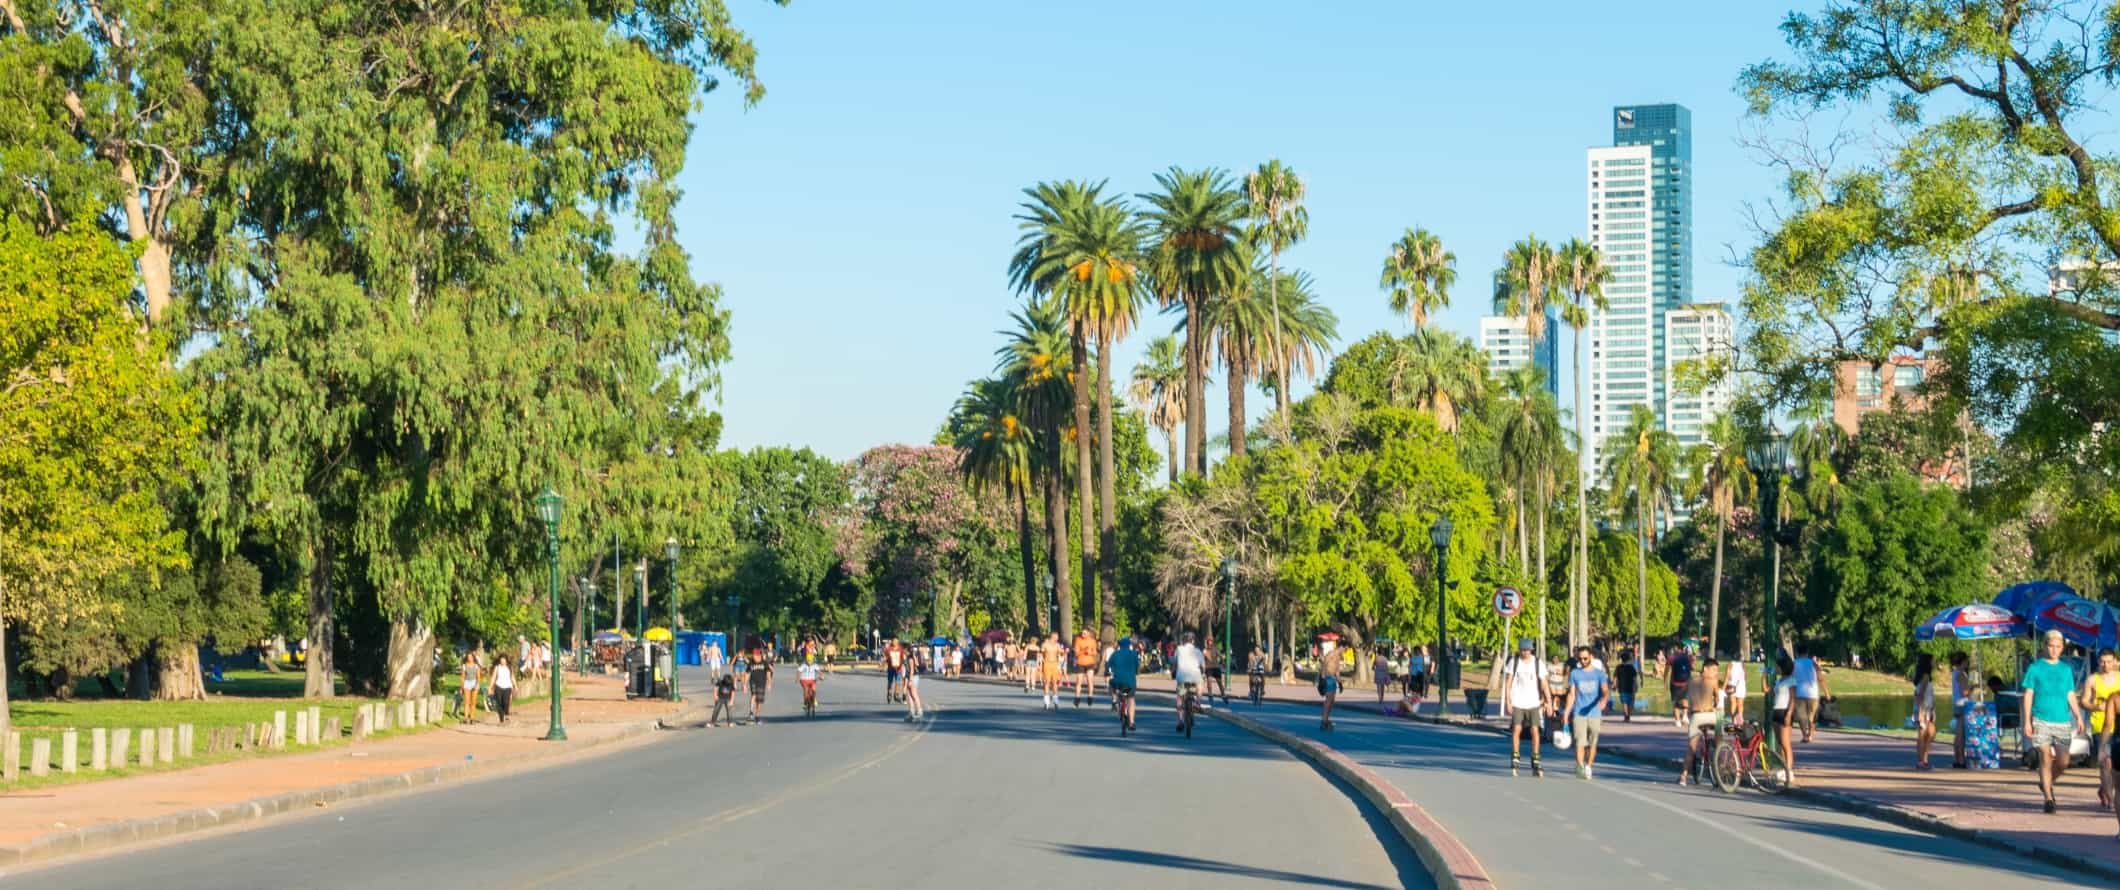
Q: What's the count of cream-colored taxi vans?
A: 0